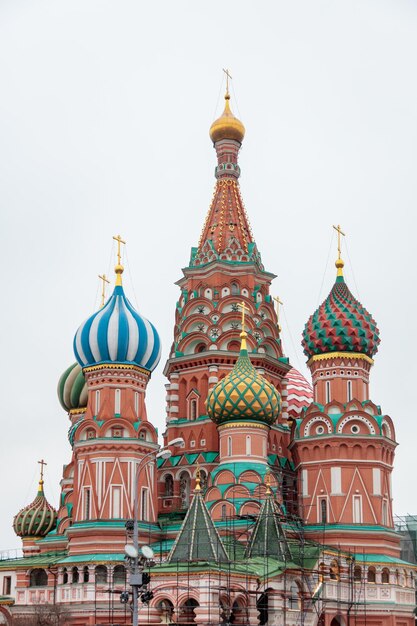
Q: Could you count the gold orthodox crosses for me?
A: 7